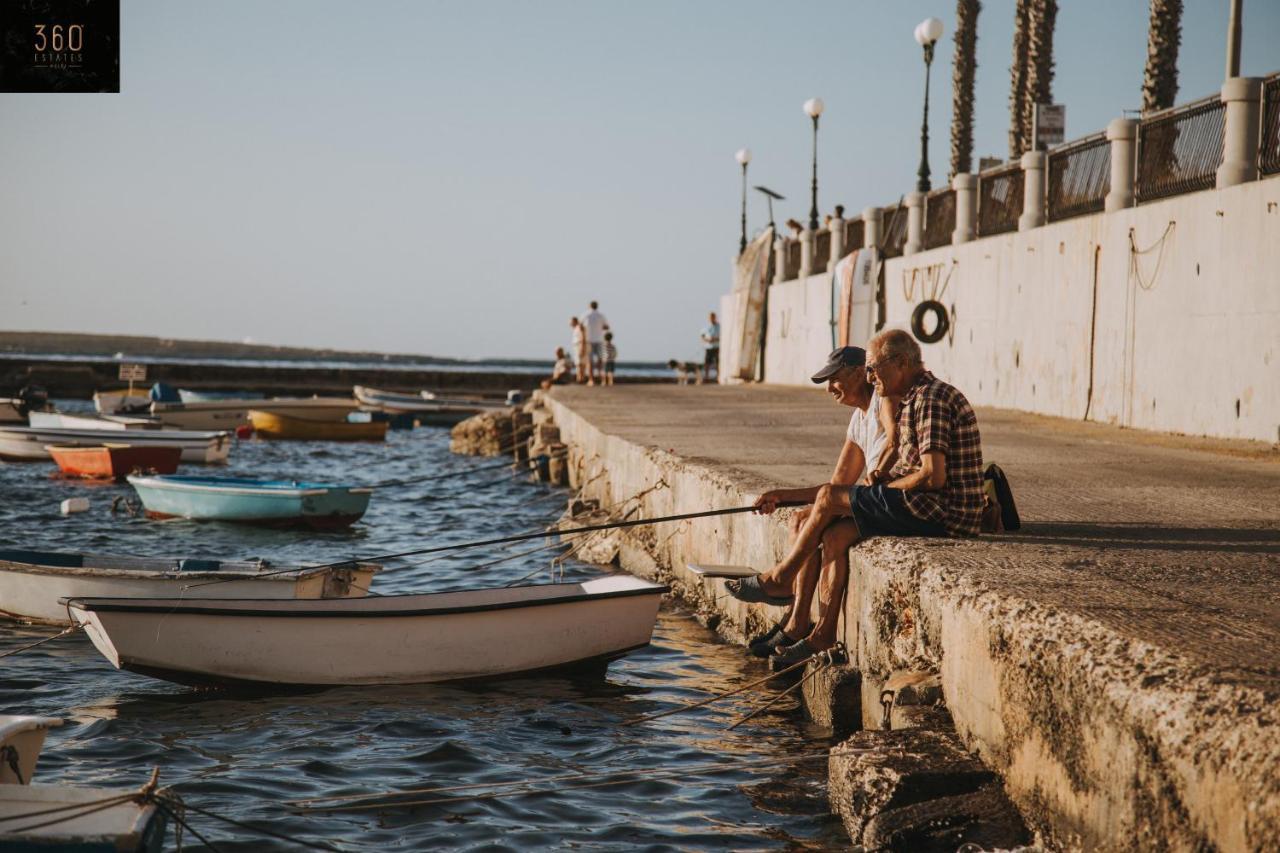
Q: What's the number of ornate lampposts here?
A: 3